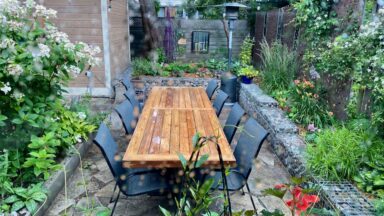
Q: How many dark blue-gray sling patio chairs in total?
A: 8